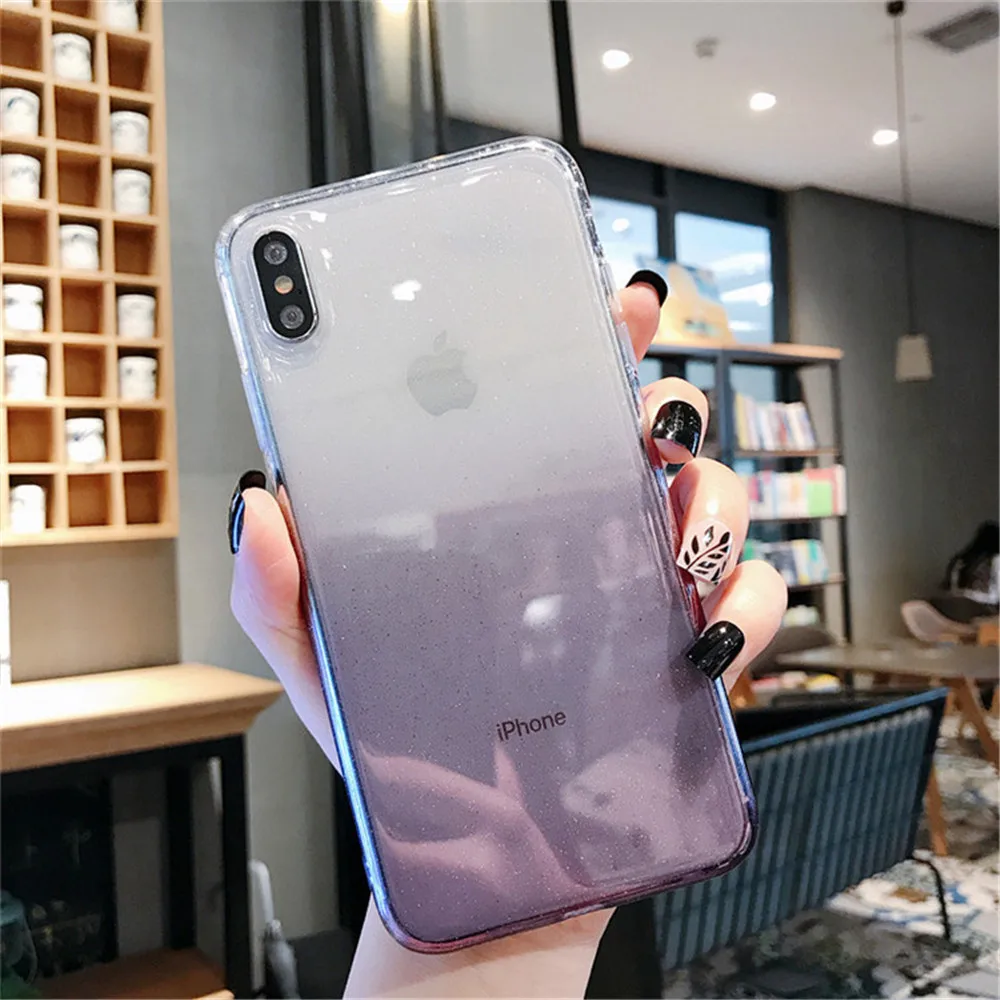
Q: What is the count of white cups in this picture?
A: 13